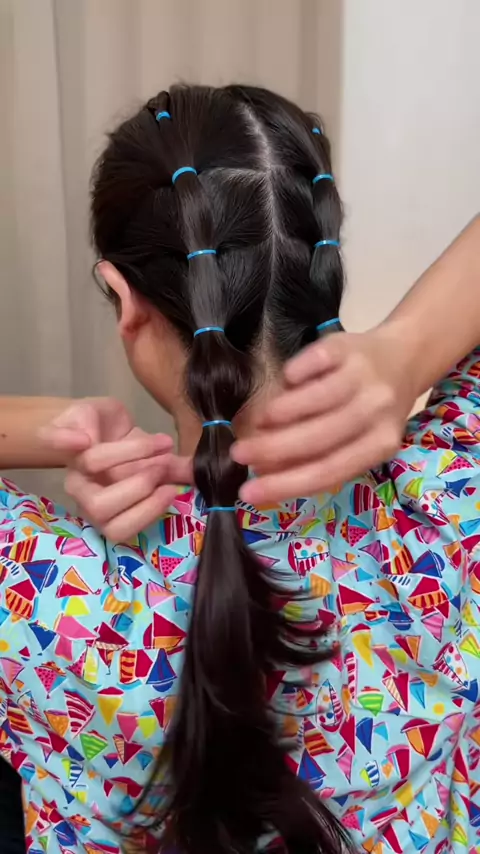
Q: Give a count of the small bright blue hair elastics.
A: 10